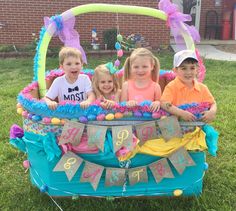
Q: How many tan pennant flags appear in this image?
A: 11